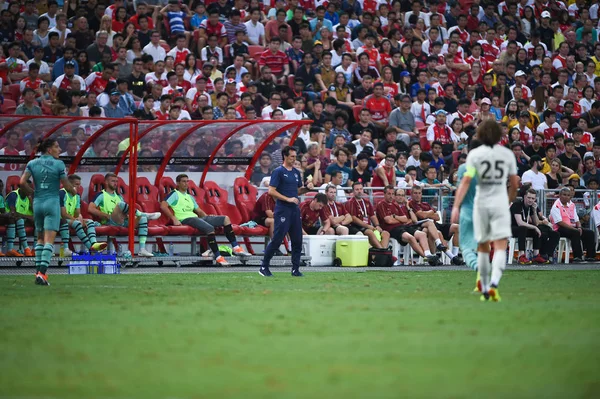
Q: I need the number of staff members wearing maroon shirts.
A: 7